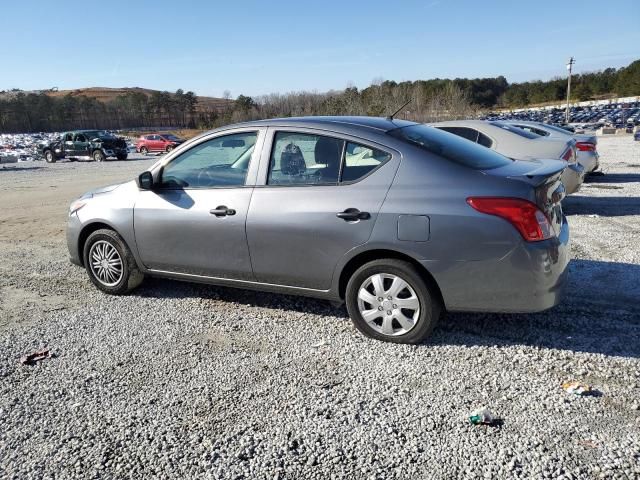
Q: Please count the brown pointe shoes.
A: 0